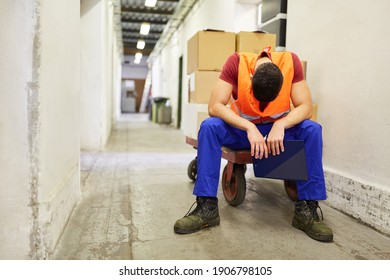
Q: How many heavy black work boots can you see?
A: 2